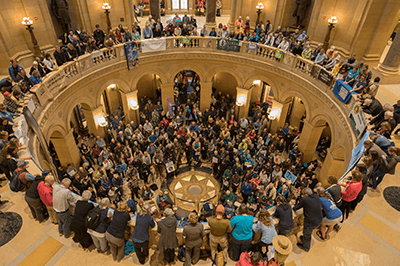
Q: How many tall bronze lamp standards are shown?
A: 4